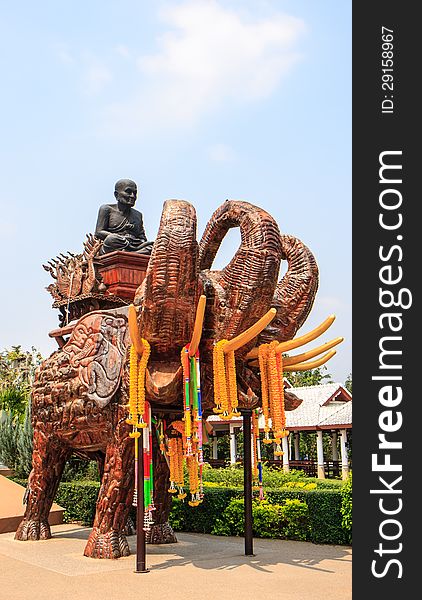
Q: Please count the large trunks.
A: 3